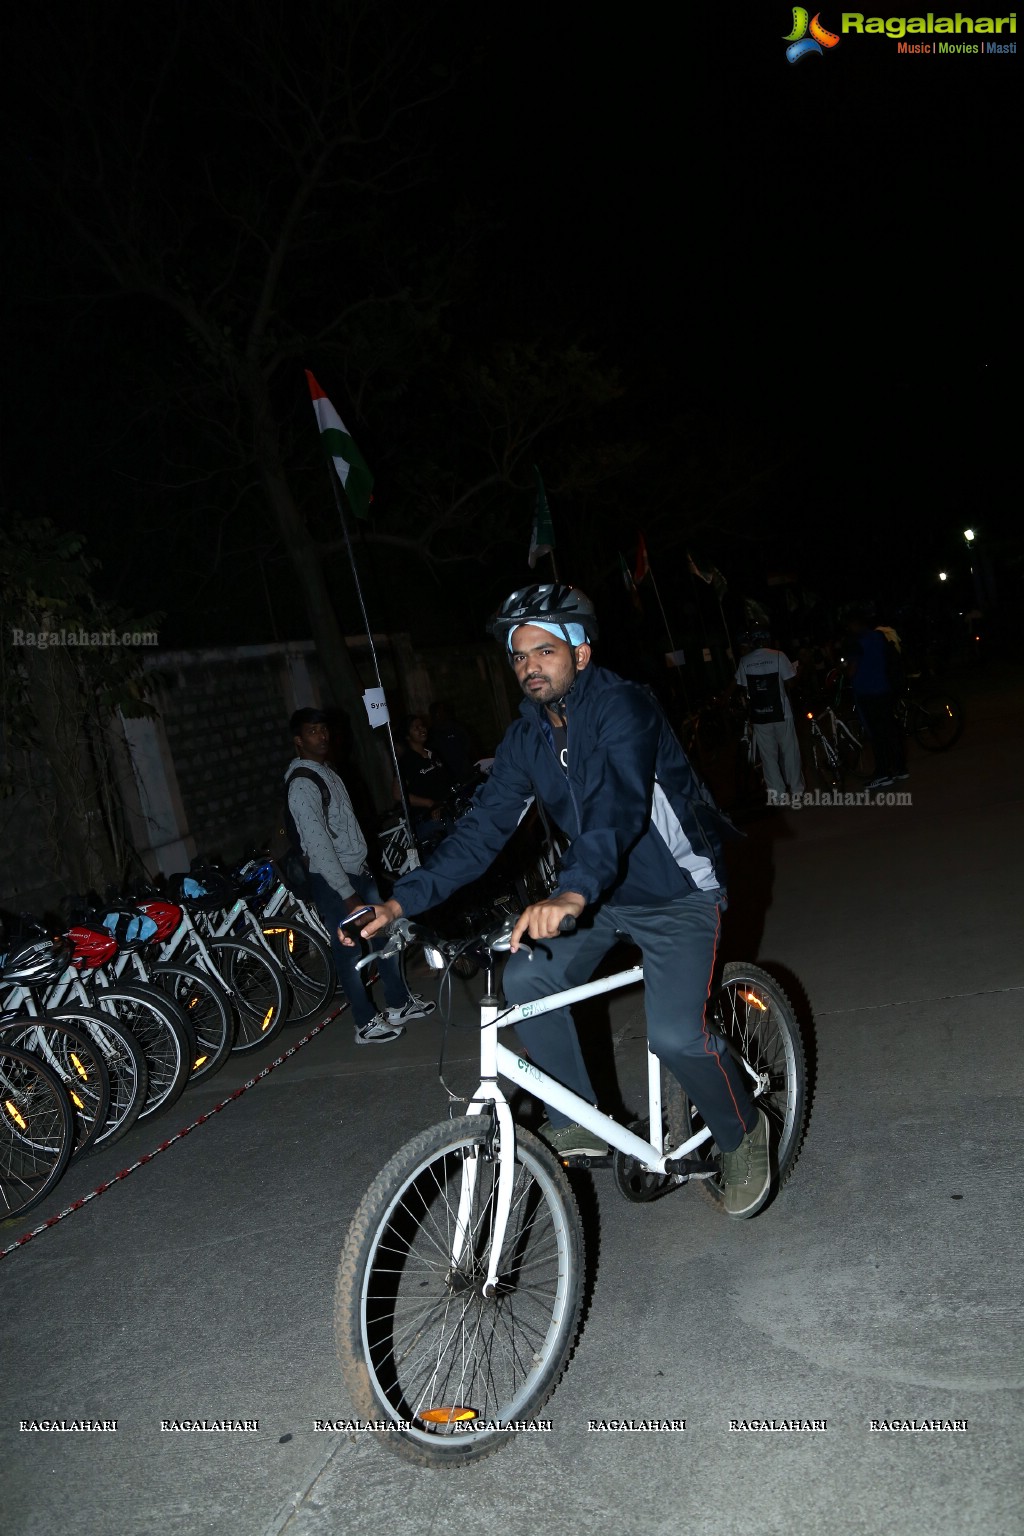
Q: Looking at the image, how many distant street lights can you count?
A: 2